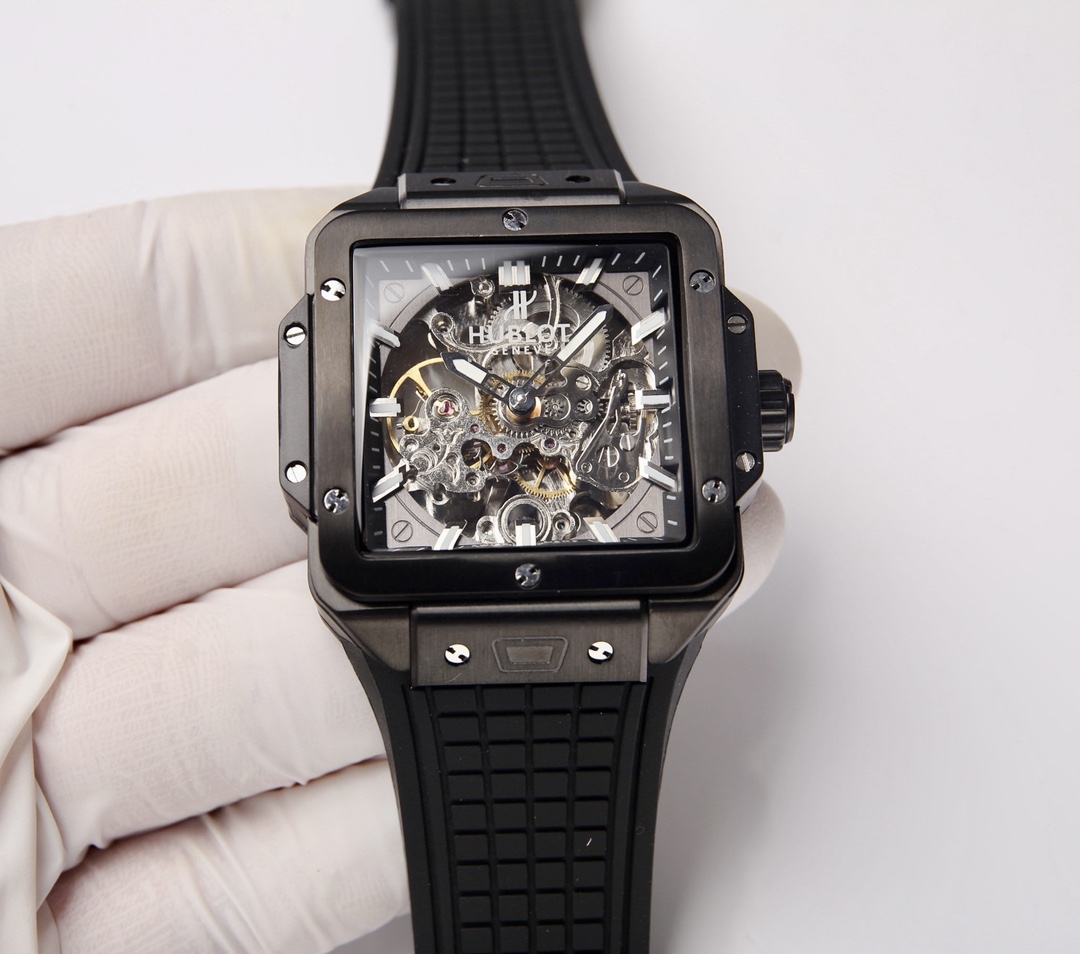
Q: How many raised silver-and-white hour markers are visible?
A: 12